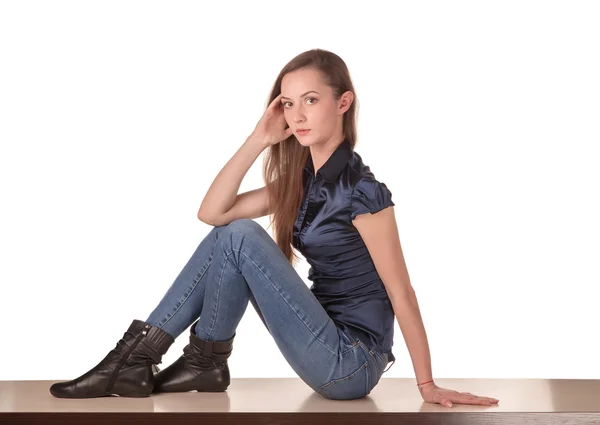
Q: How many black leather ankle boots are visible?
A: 2